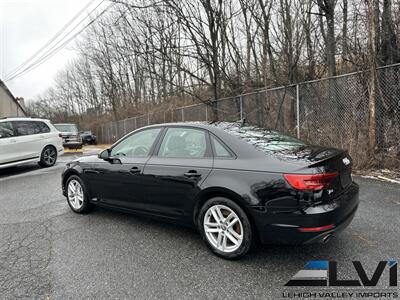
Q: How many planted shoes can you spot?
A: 0